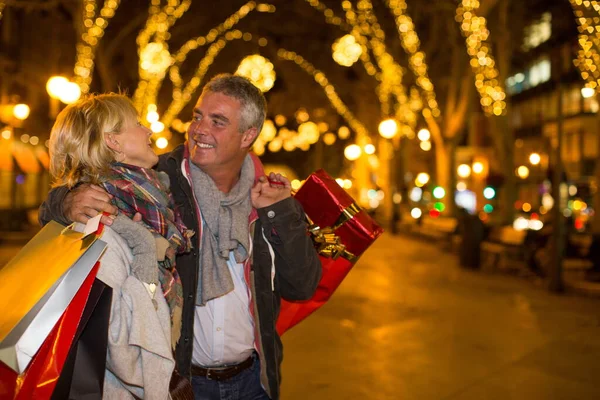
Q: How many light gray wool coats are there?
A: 1